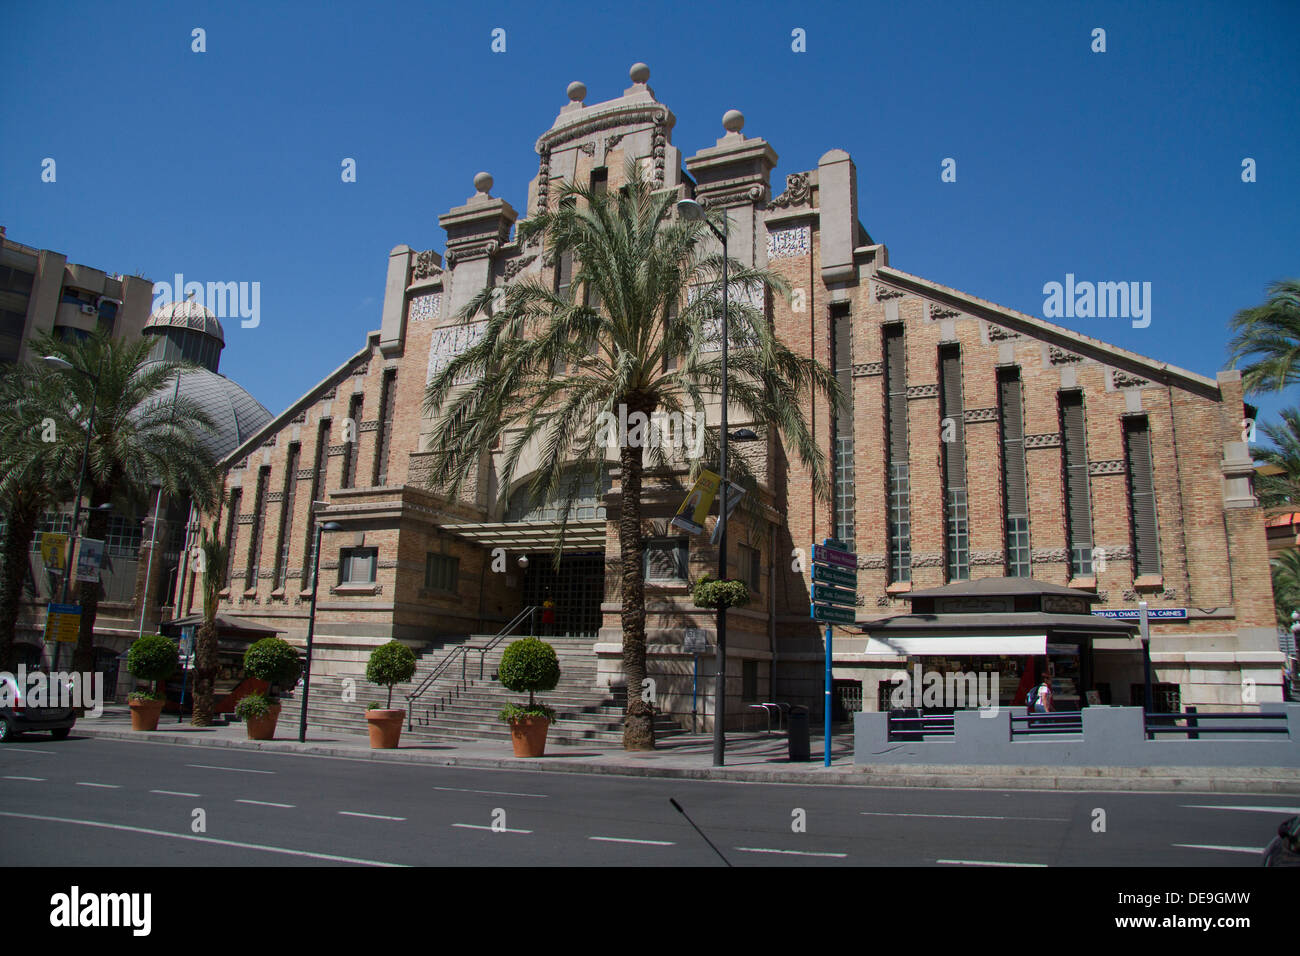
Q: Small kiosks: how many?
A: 2